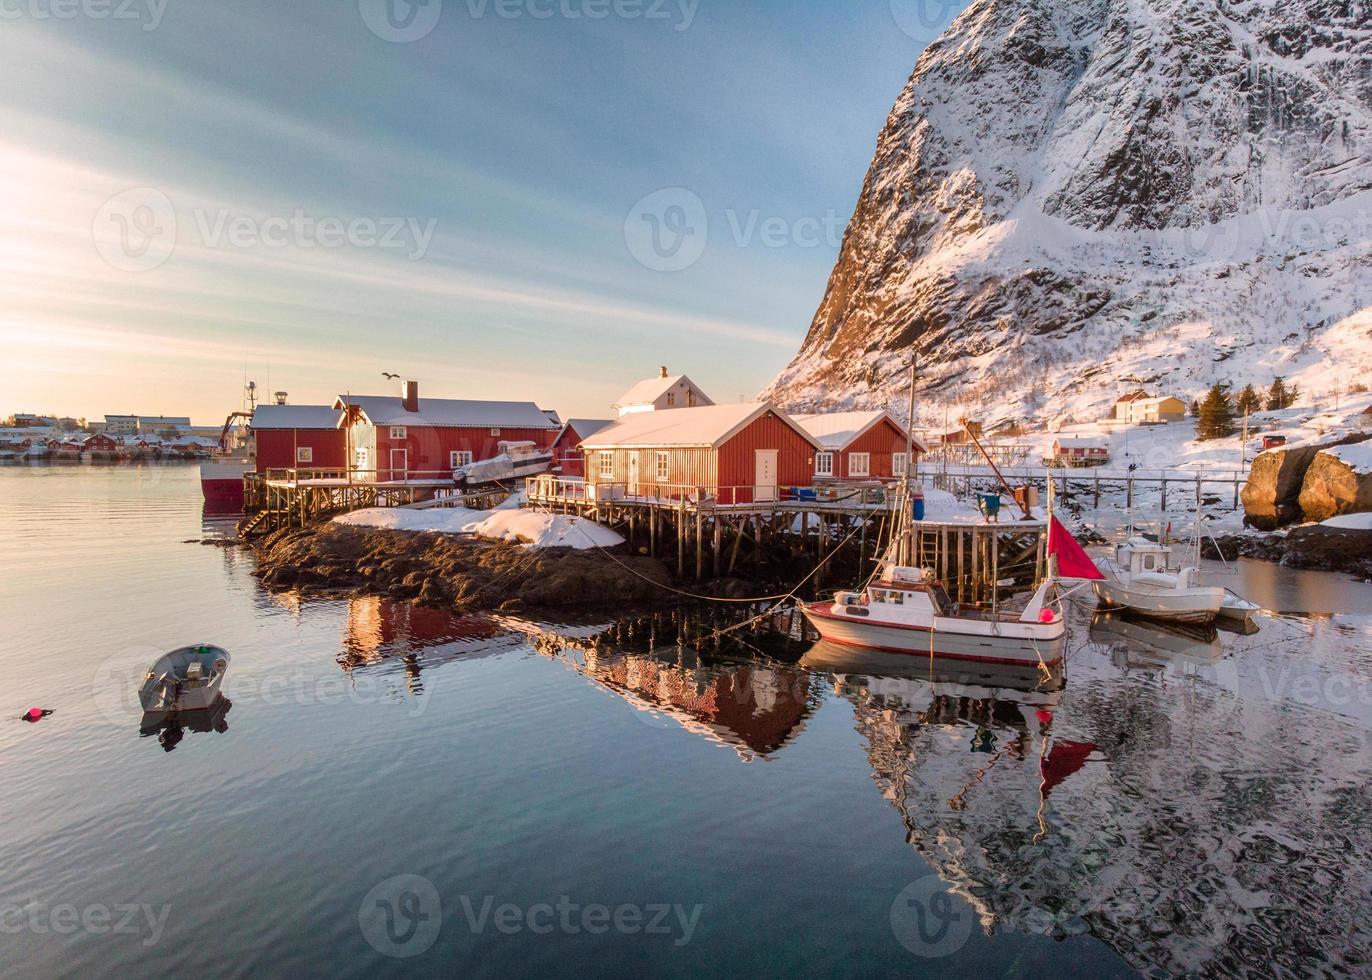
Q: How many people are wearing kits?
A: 0